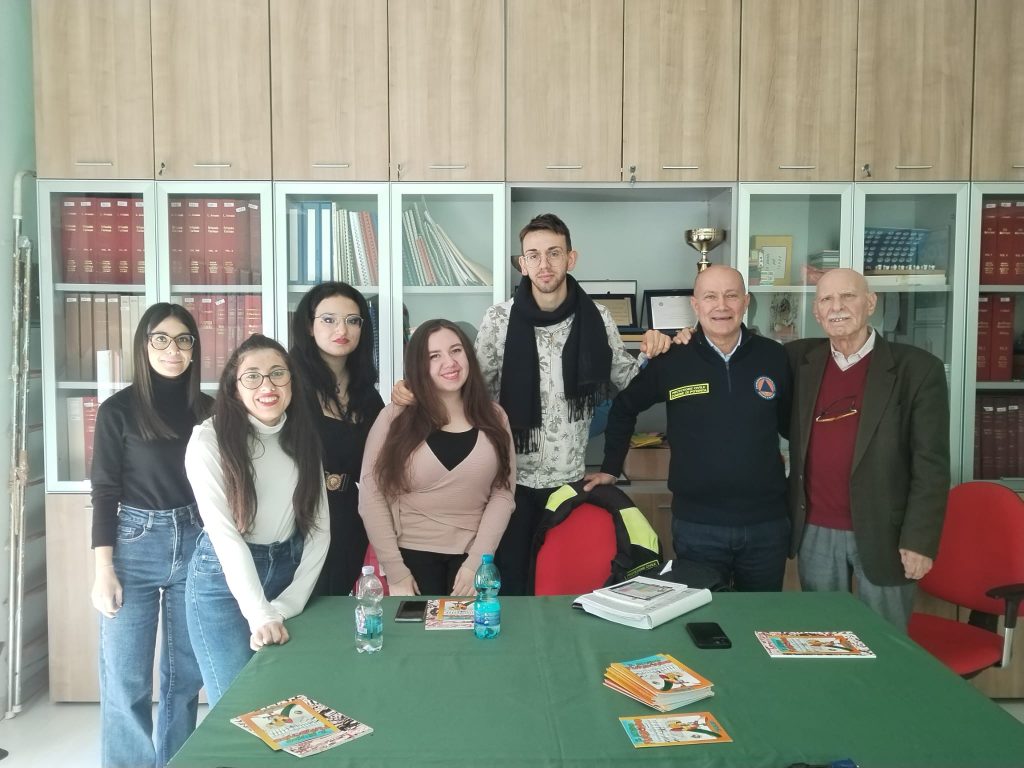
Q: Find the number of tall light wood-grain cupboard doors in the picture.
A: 9